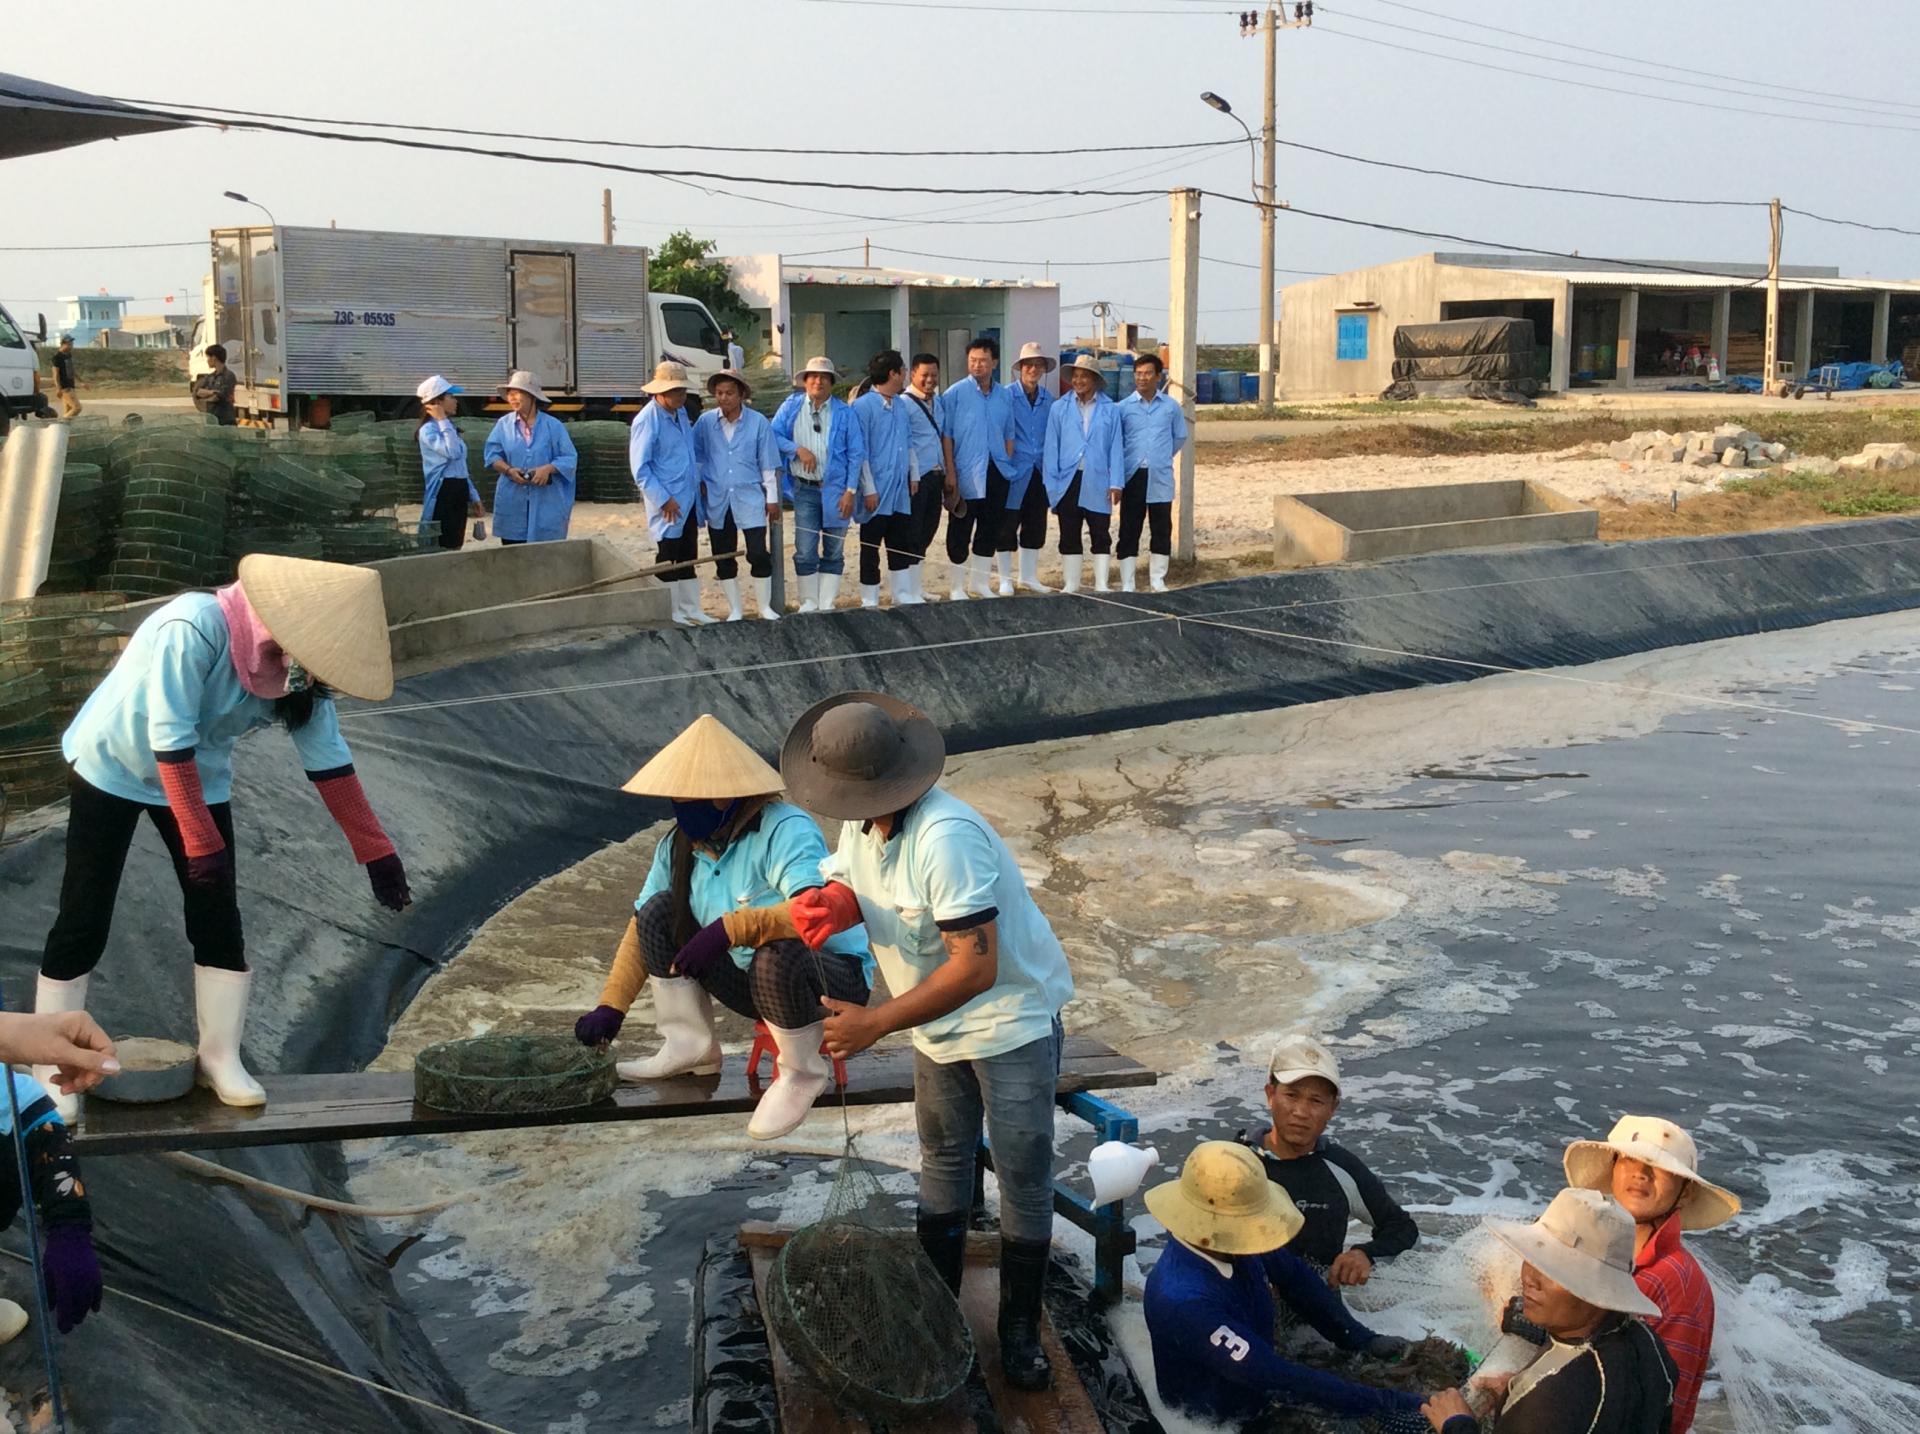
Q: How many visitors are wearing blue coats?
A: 11